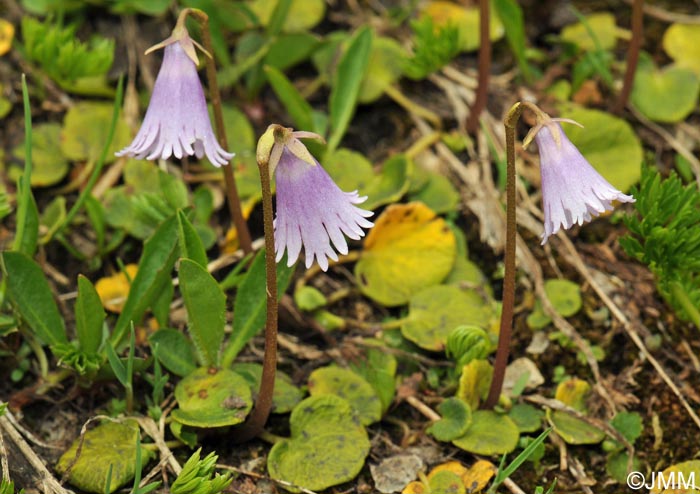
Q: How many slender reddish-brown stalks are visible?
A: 5